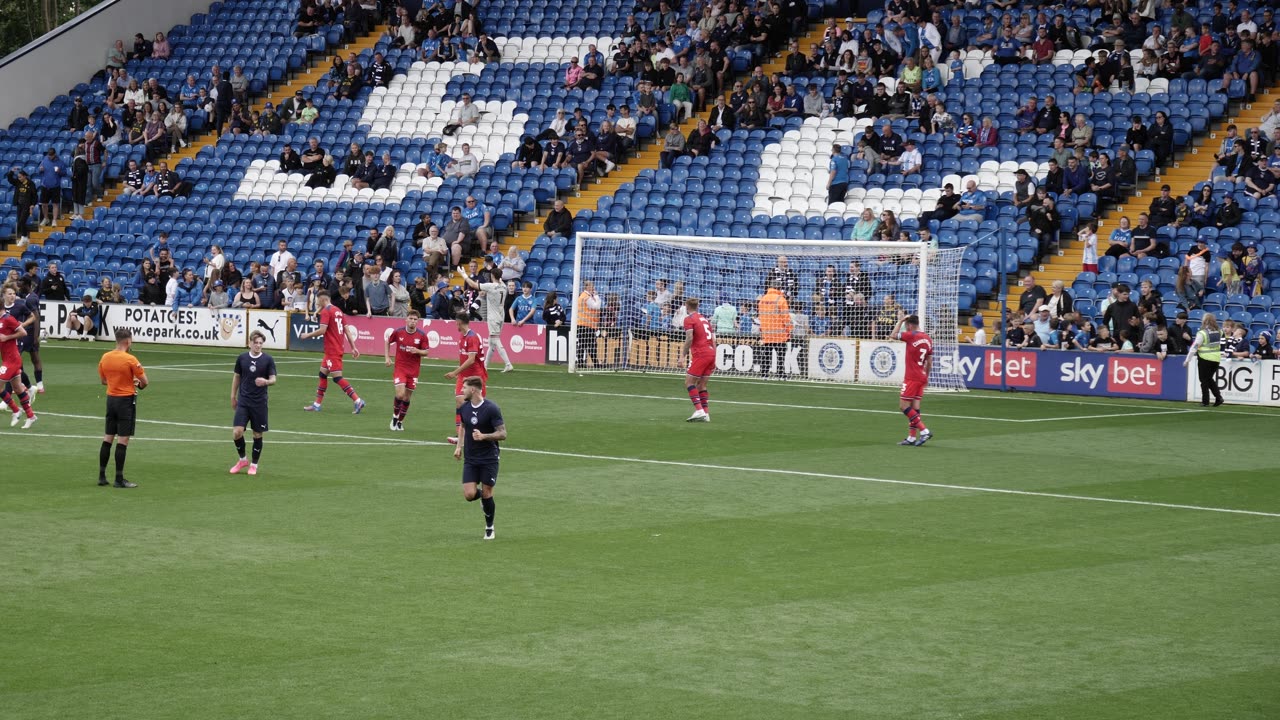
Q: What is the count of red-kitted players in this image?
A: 6